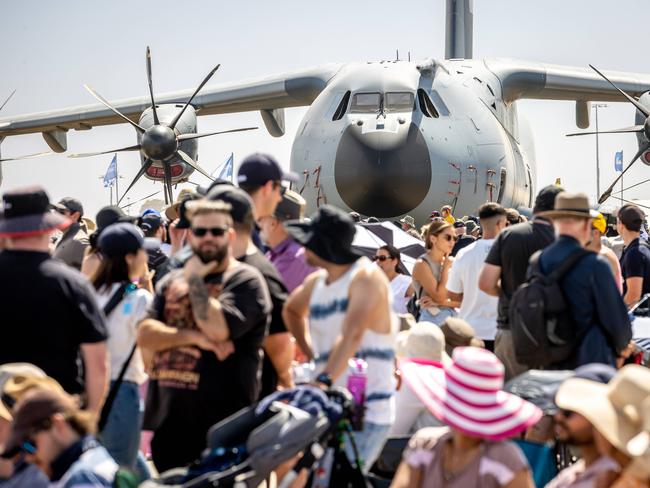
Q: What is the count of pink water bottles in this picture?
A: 1